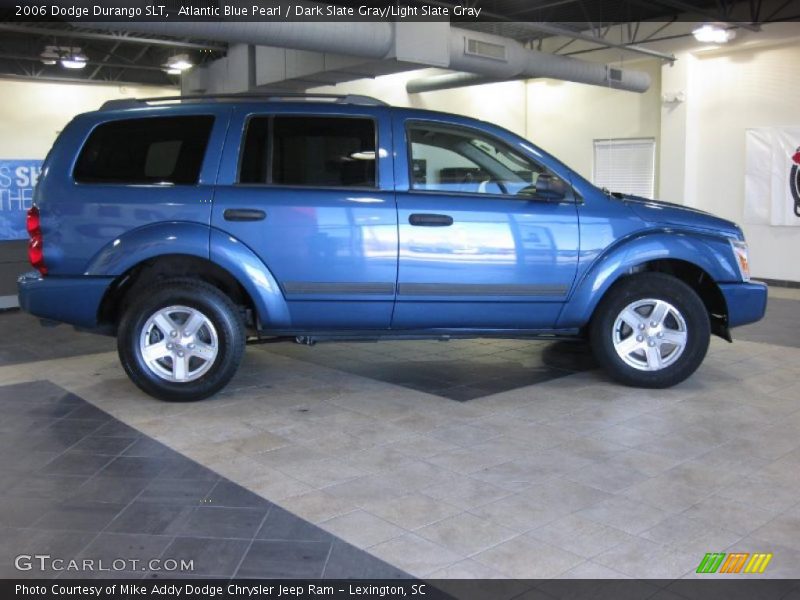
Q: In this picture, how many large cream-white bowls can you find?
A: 0